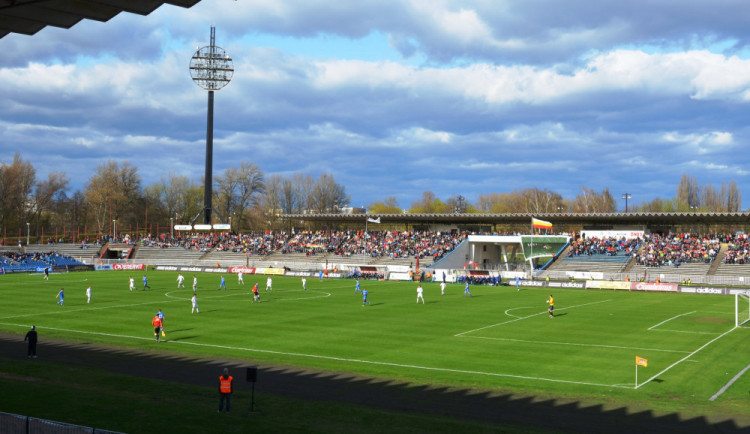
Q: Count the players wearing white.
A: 10